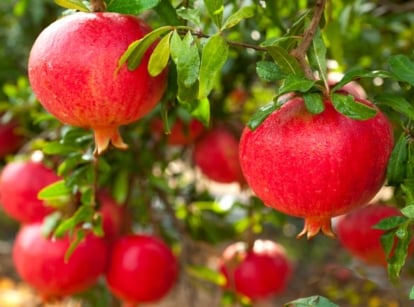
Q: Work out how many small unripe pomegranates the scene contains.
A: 0